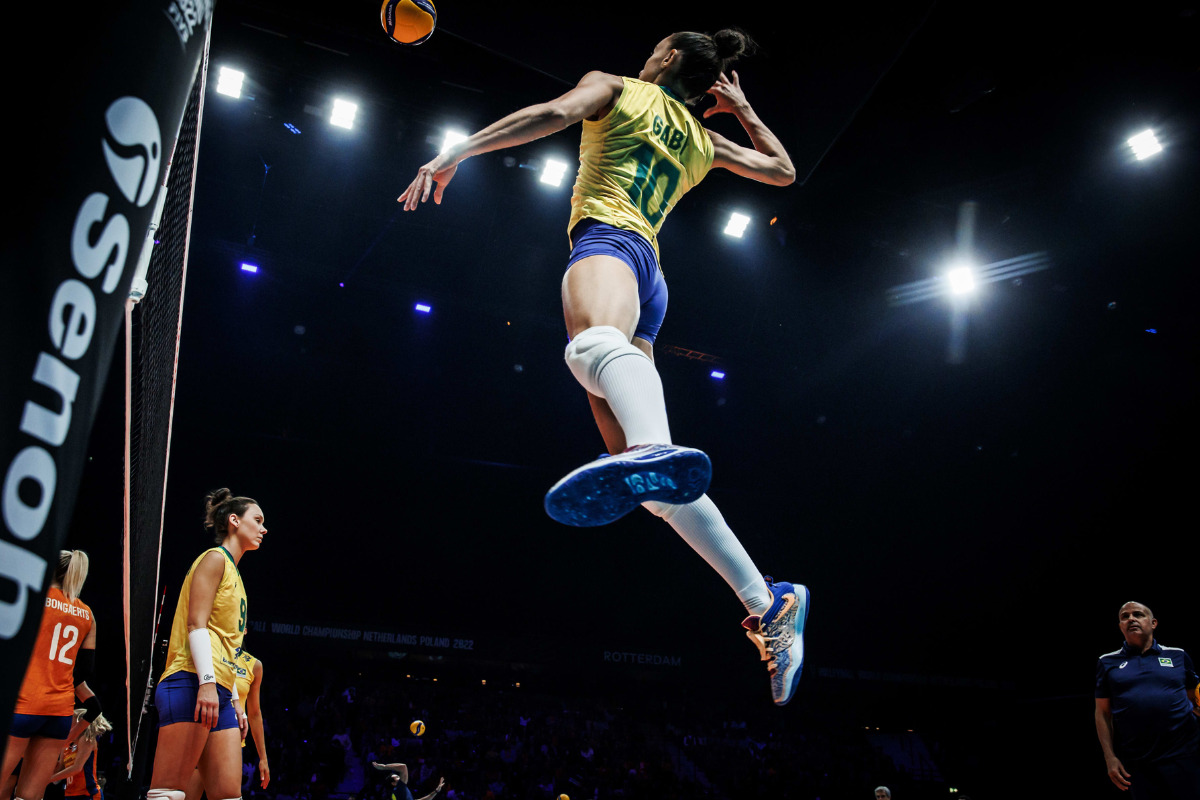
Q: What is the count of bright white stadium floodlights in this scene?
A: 7